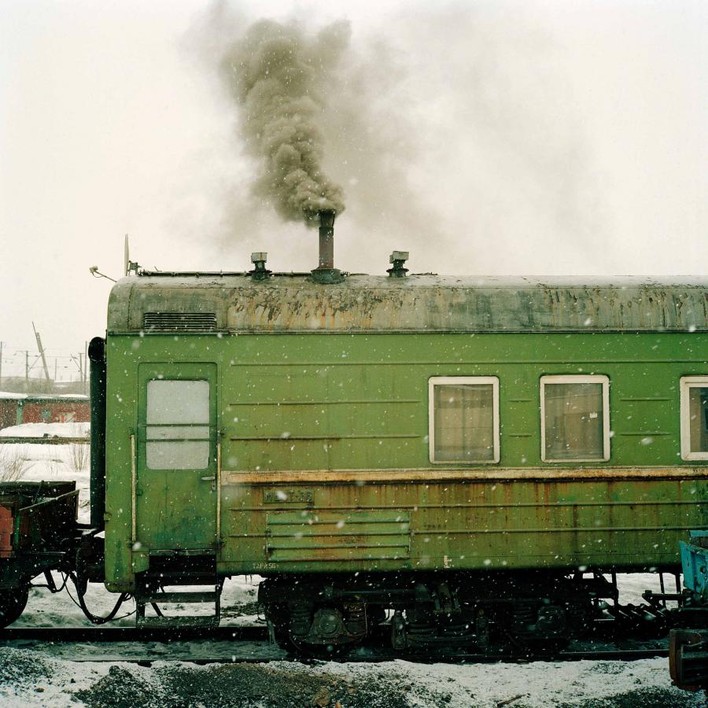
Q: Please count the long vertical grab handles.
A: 2